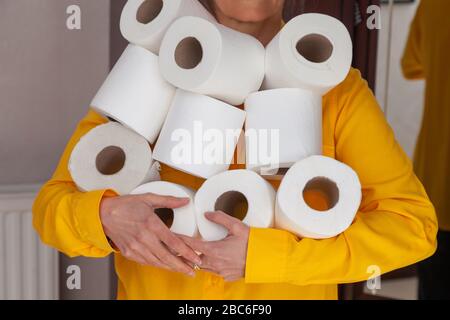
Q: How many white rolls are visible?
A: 10